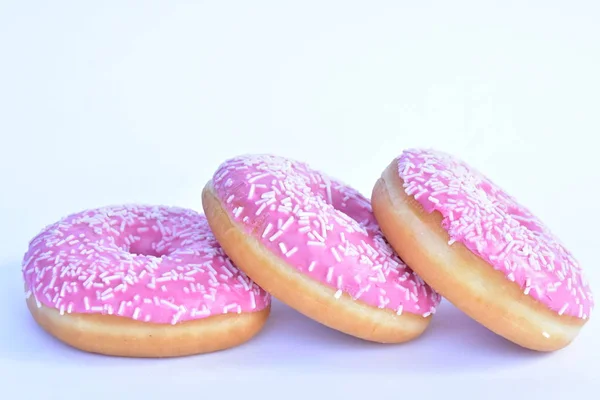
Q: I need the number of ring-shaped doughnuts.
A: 3